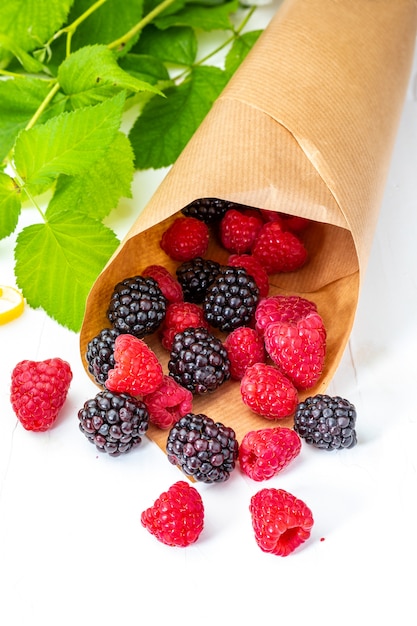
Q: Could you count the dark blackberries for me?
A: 9